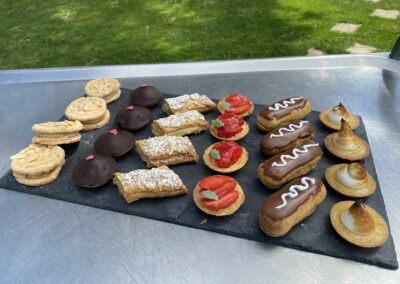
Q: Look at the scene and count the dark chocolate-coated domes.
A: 4